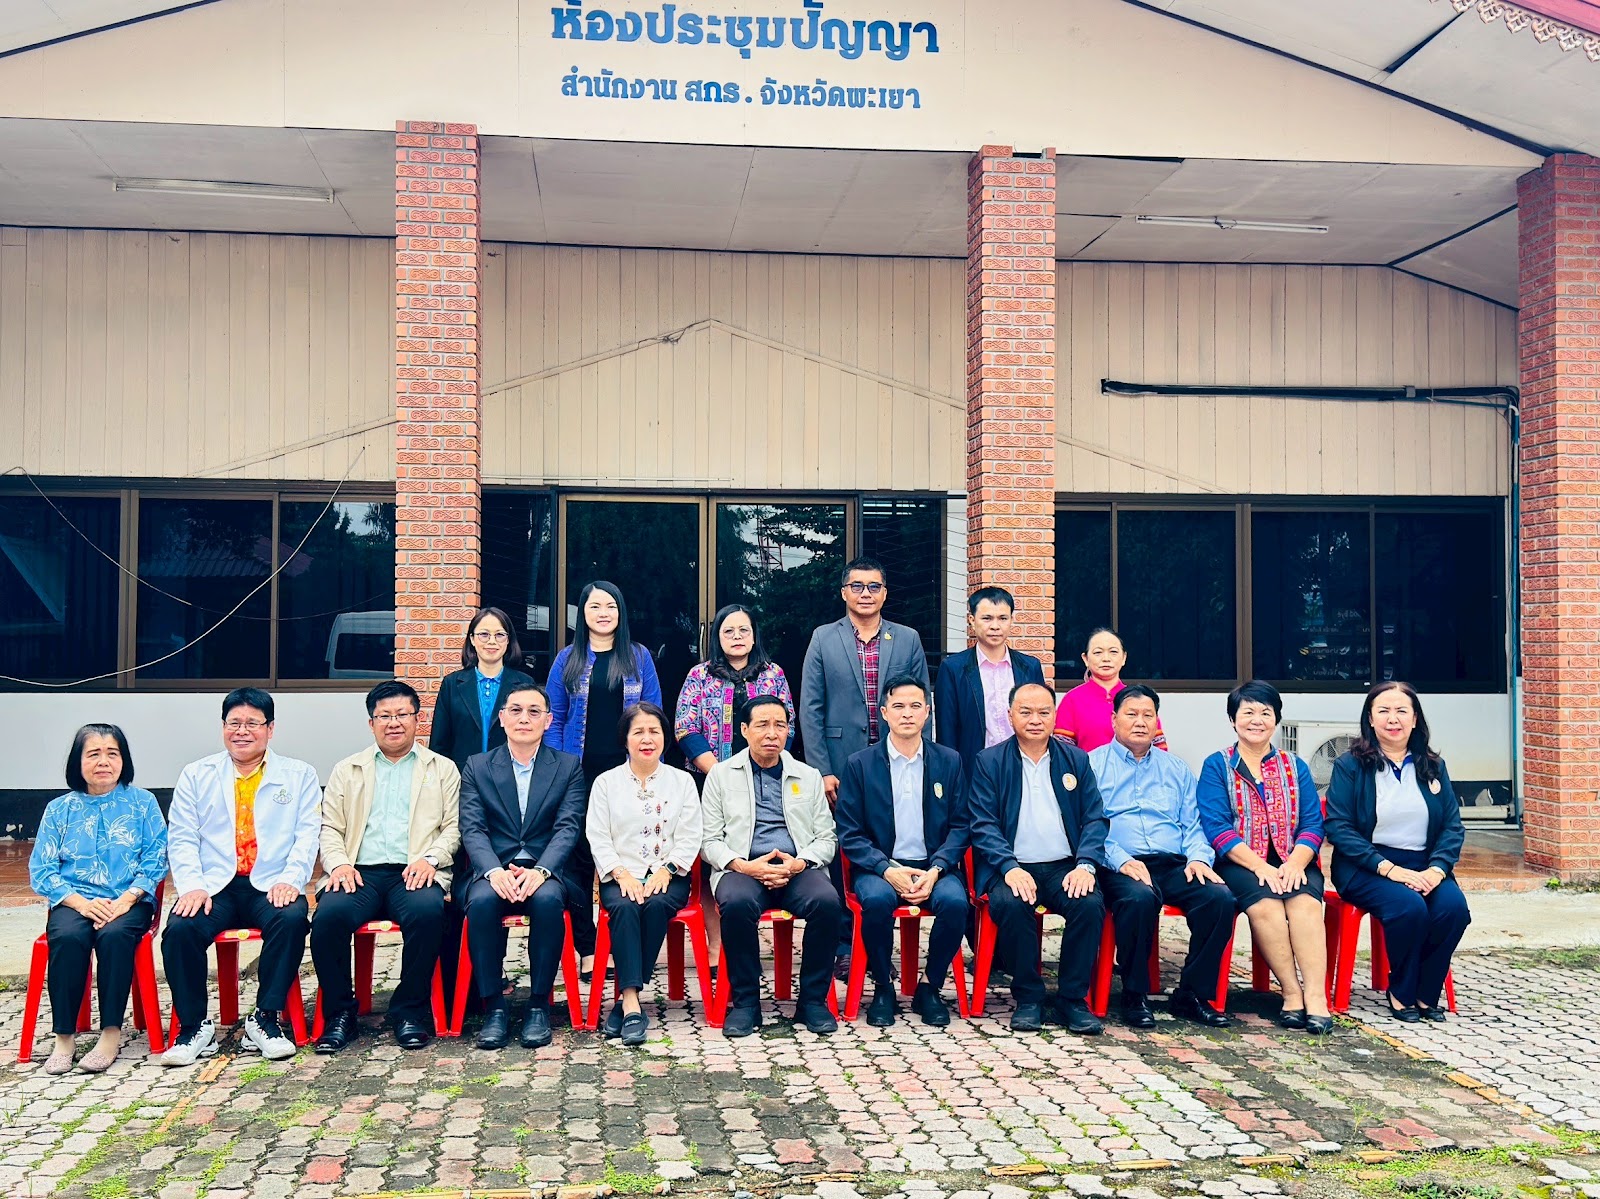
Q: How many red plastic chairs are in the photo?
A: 11